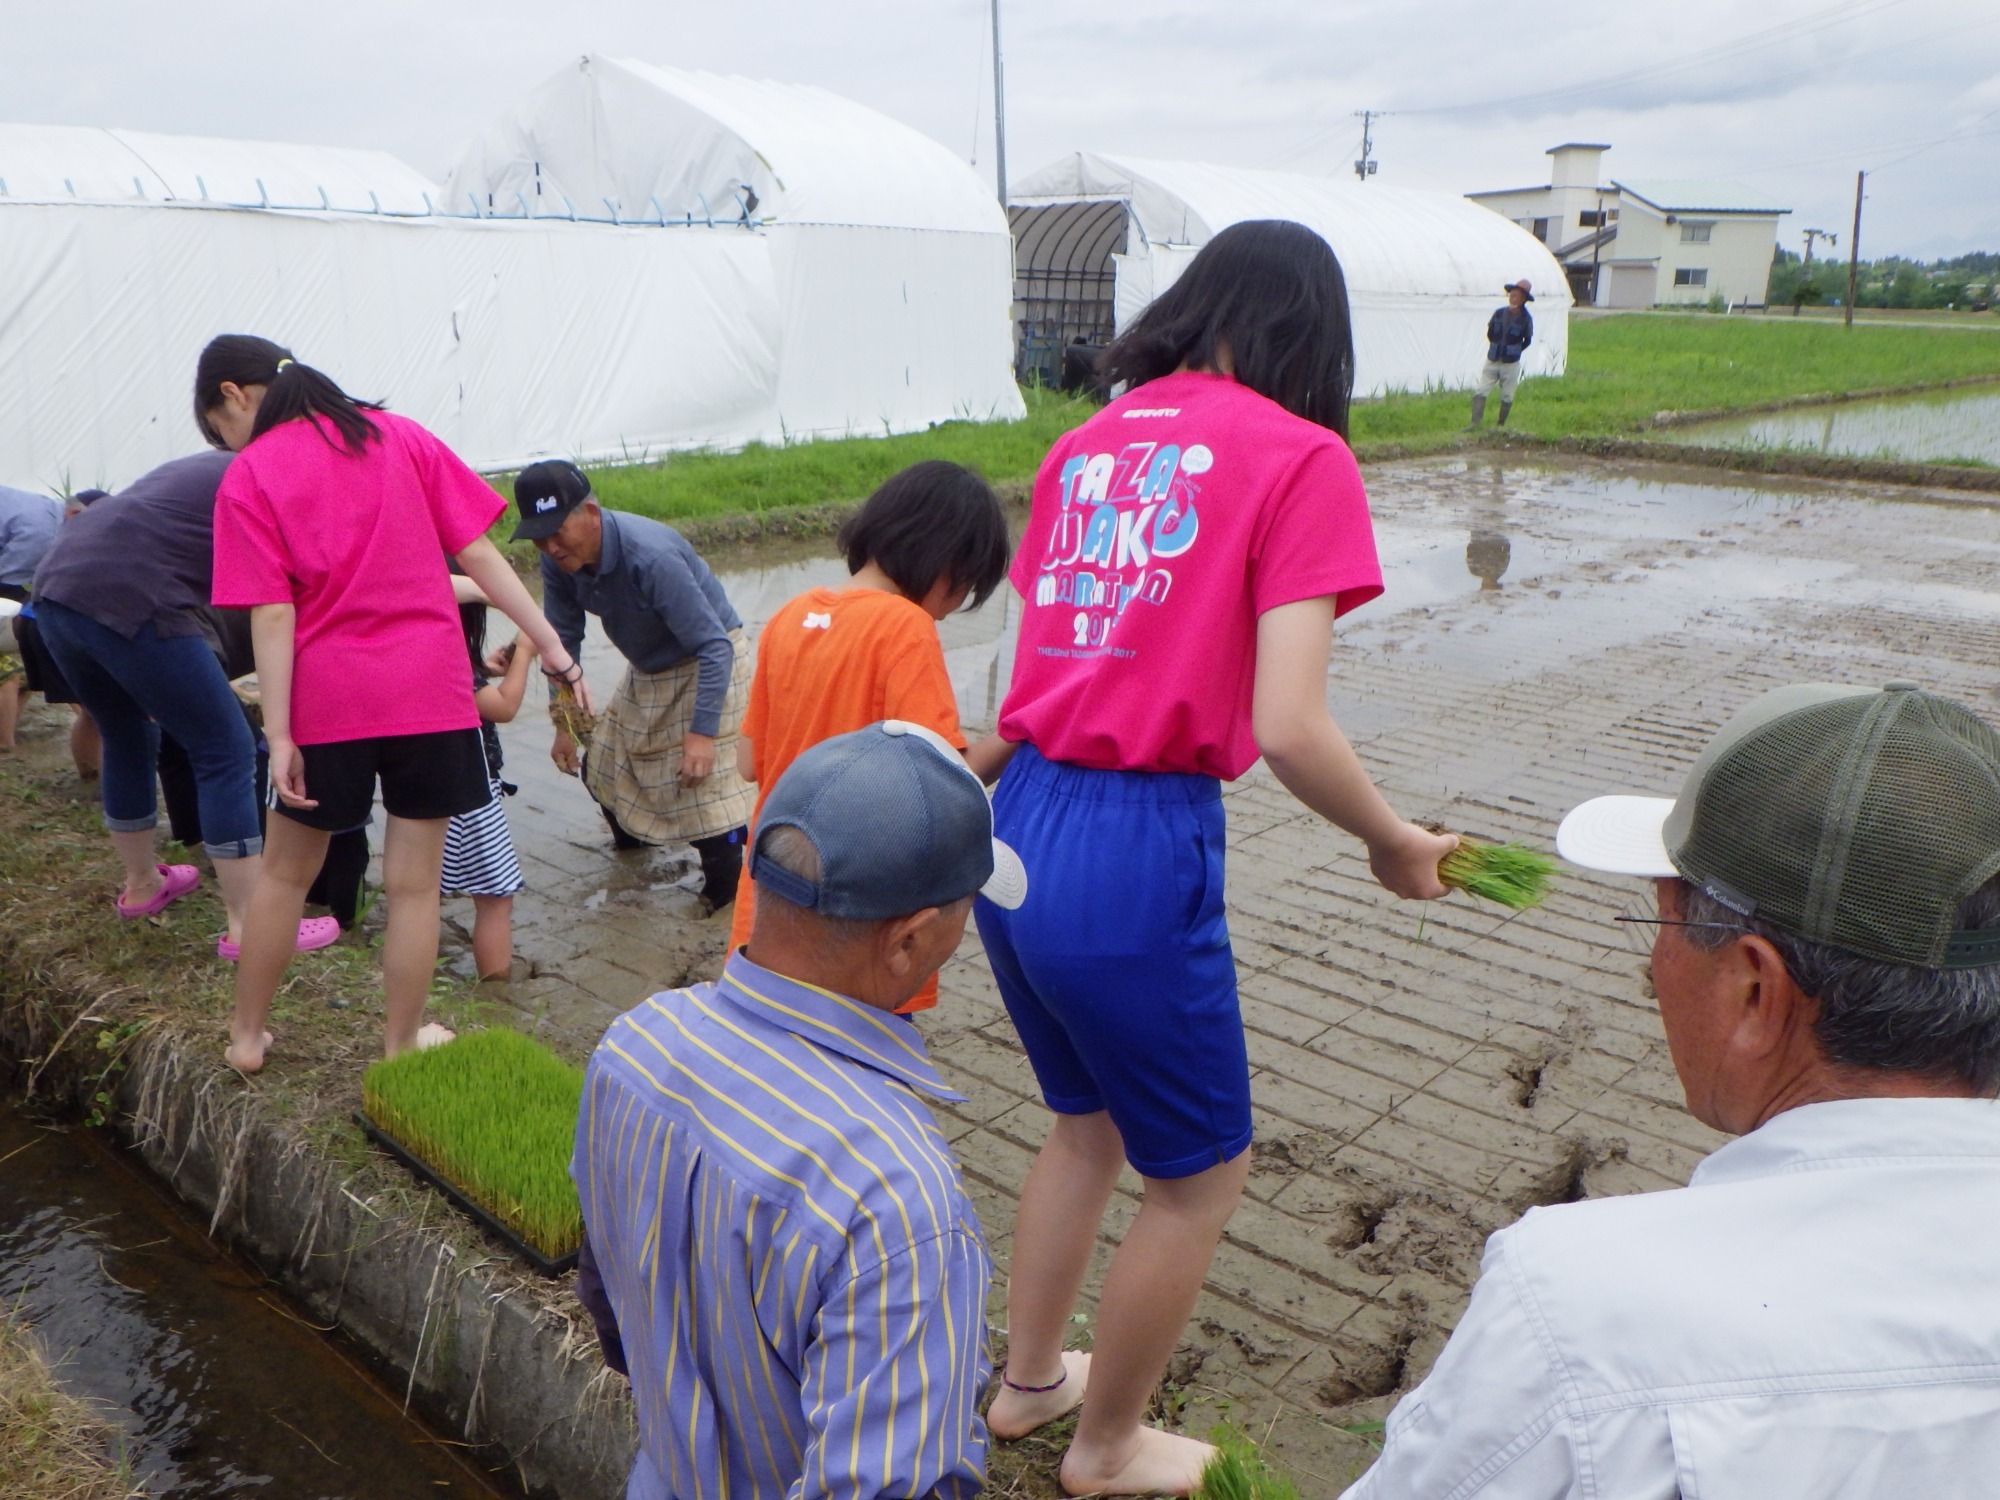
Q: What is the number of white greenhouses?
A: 3